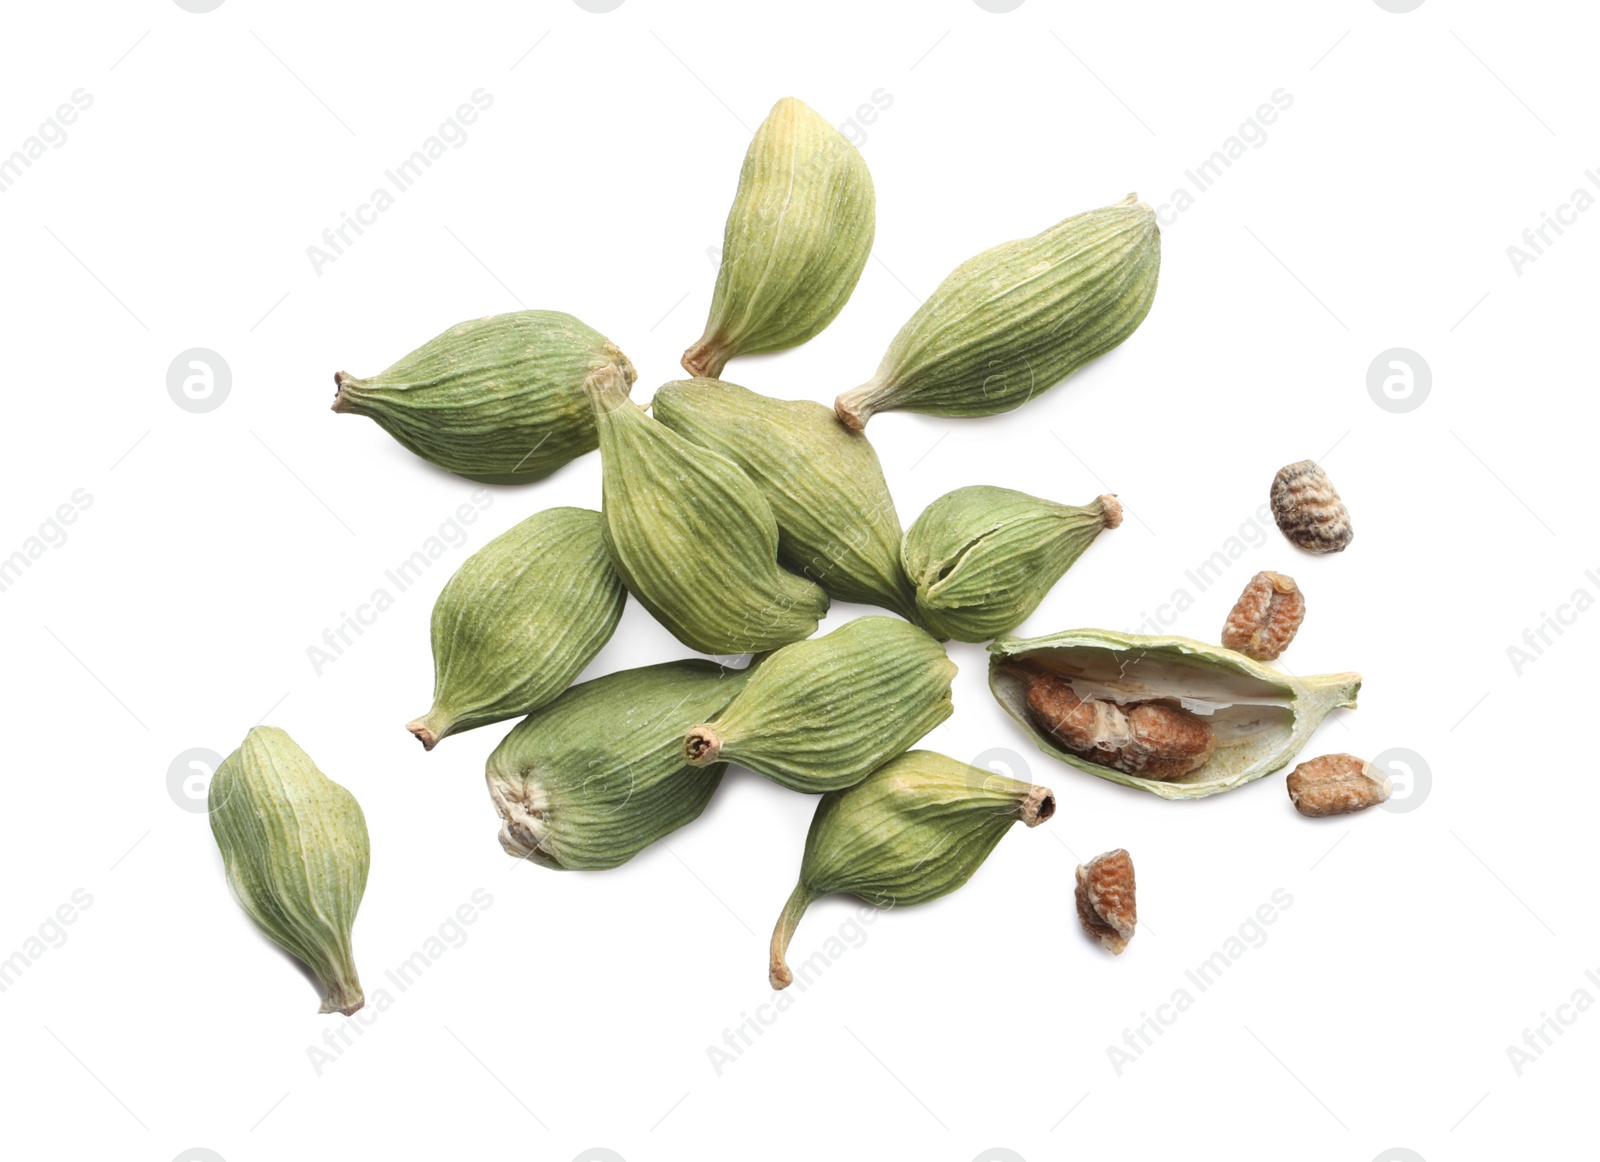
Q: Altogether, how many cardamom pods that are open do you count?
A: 1